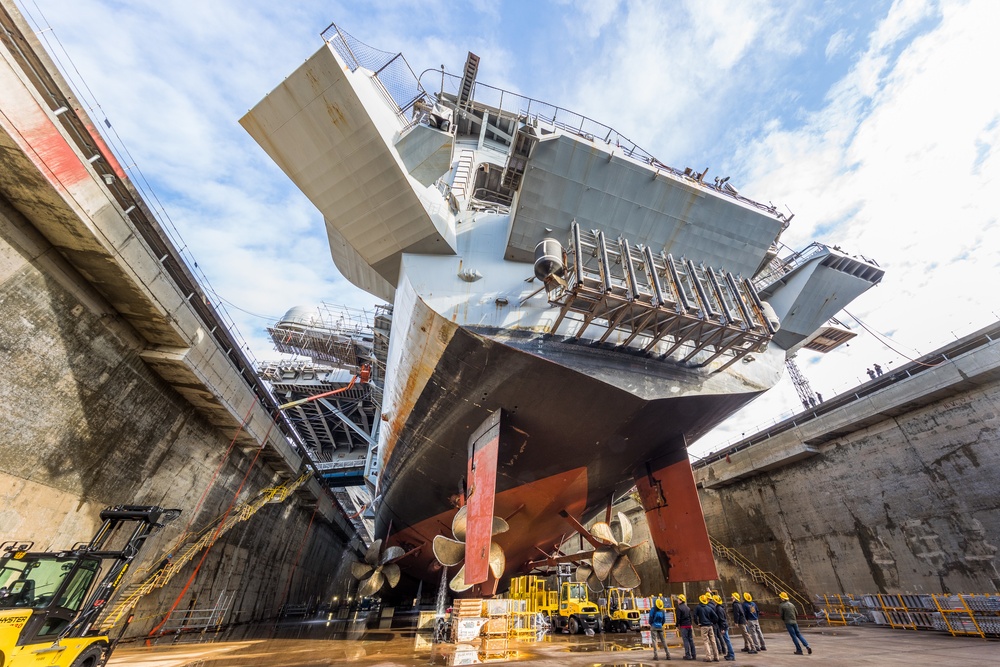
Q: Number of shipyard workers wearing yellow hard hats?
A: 8